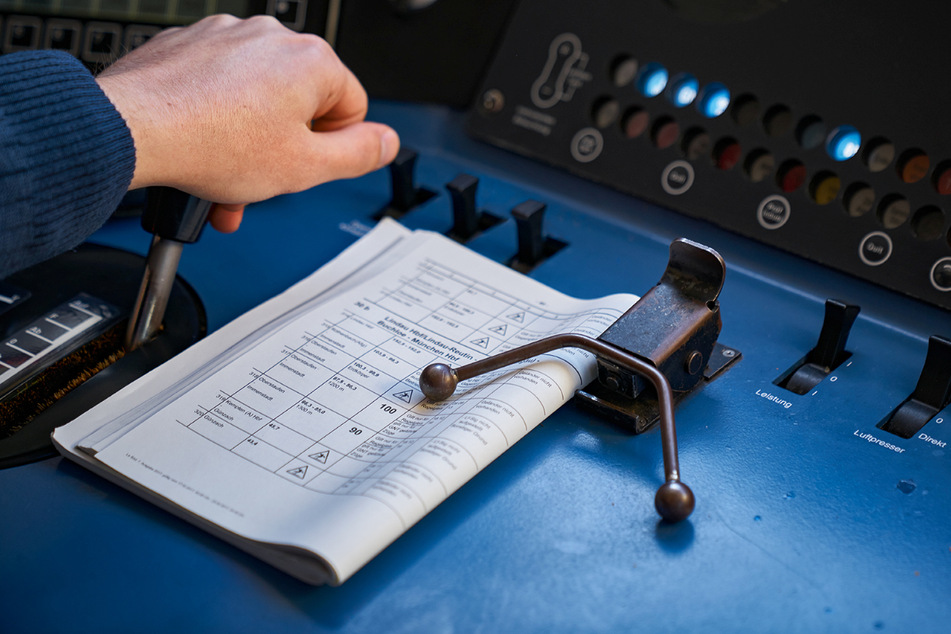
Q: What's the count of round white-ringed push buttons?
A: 5